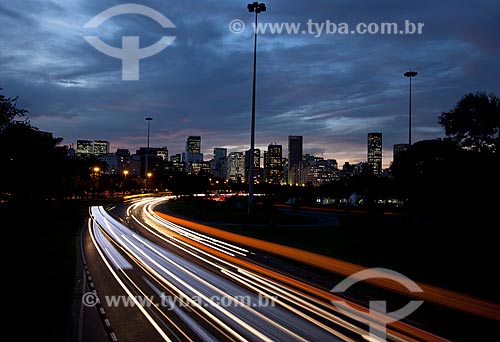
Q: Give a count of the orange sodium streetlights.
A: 3